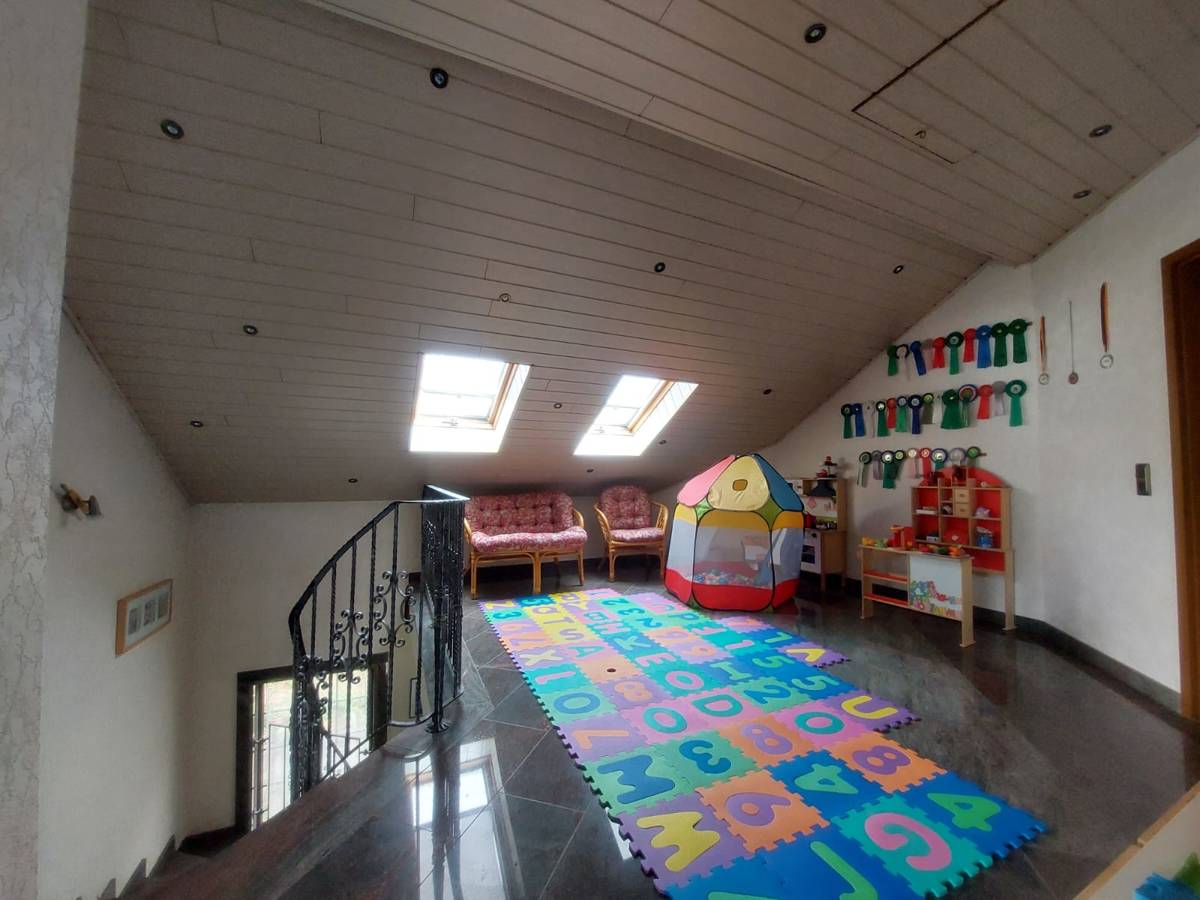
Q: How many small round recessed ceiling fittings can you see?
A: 15